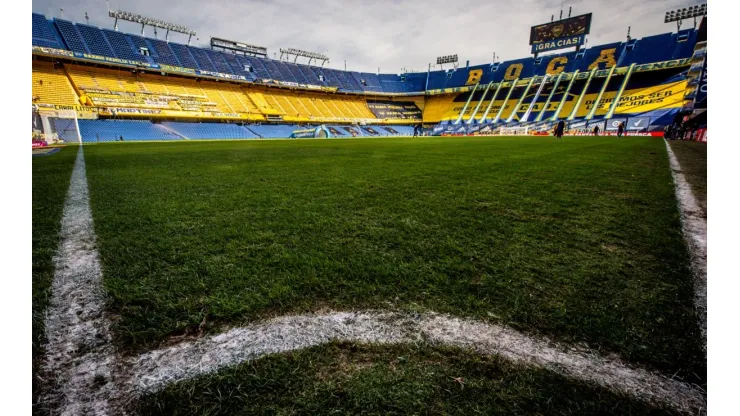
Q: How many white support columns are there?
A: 11